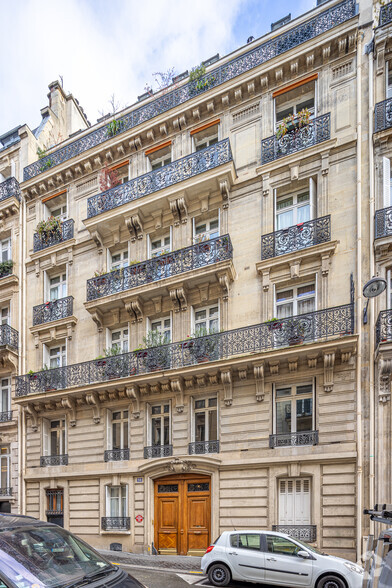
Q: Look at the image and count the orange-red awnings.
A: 5